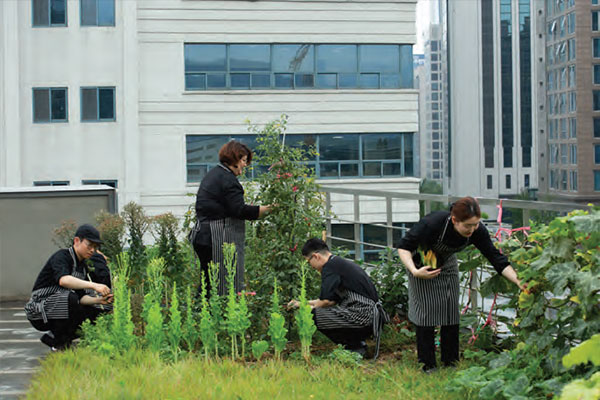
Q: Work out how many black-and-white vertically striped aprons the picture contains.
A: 4